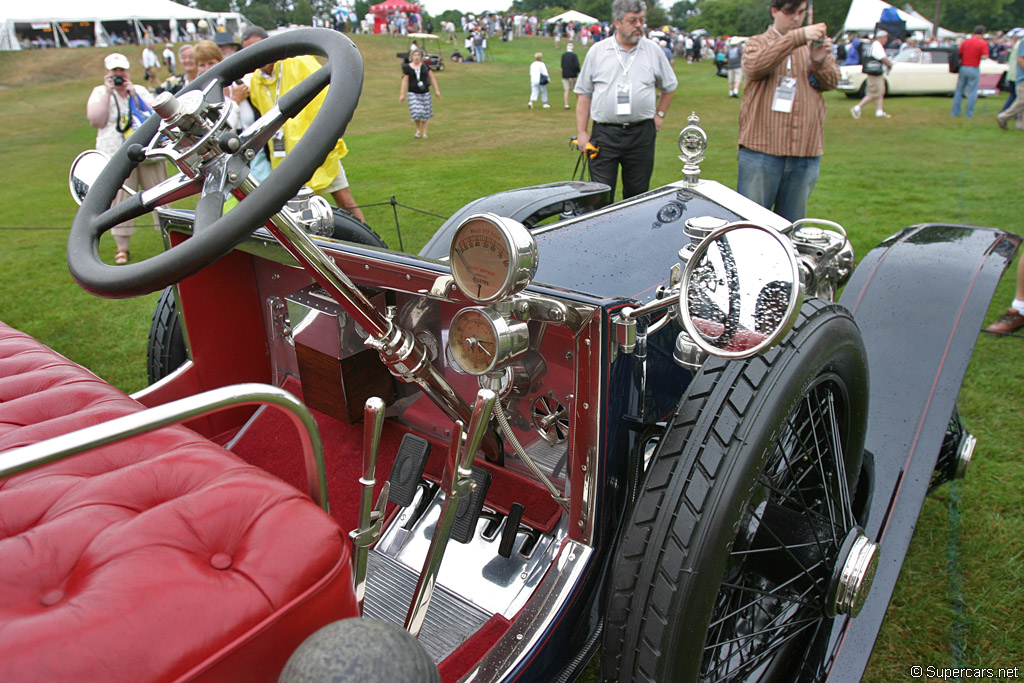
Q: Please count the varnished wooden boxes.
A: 1